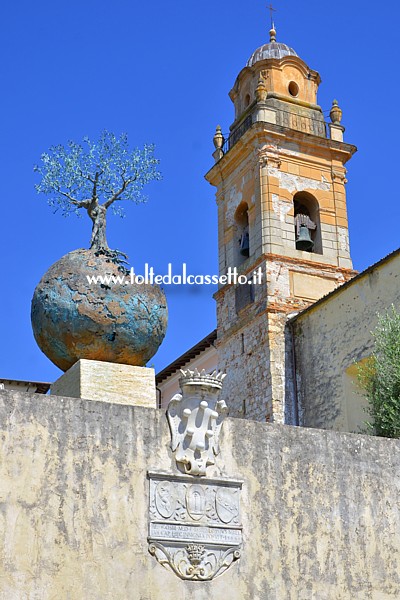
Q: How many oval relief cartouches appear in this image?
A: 3